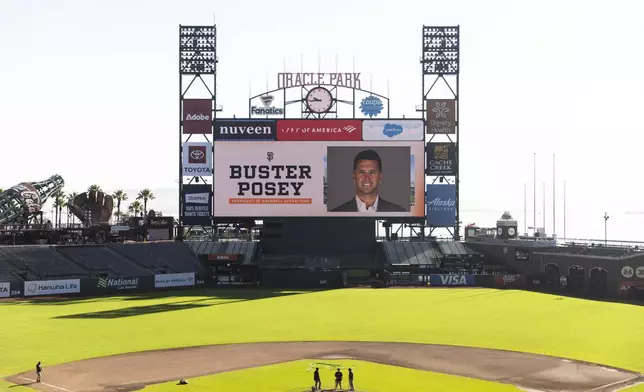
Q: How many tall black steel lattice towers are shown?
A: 2